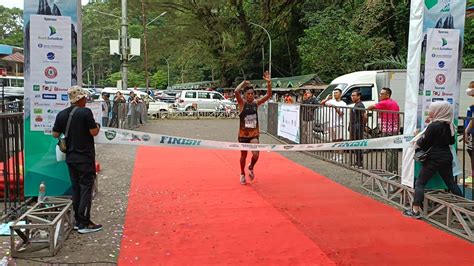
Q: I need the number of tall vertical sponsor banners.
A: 2